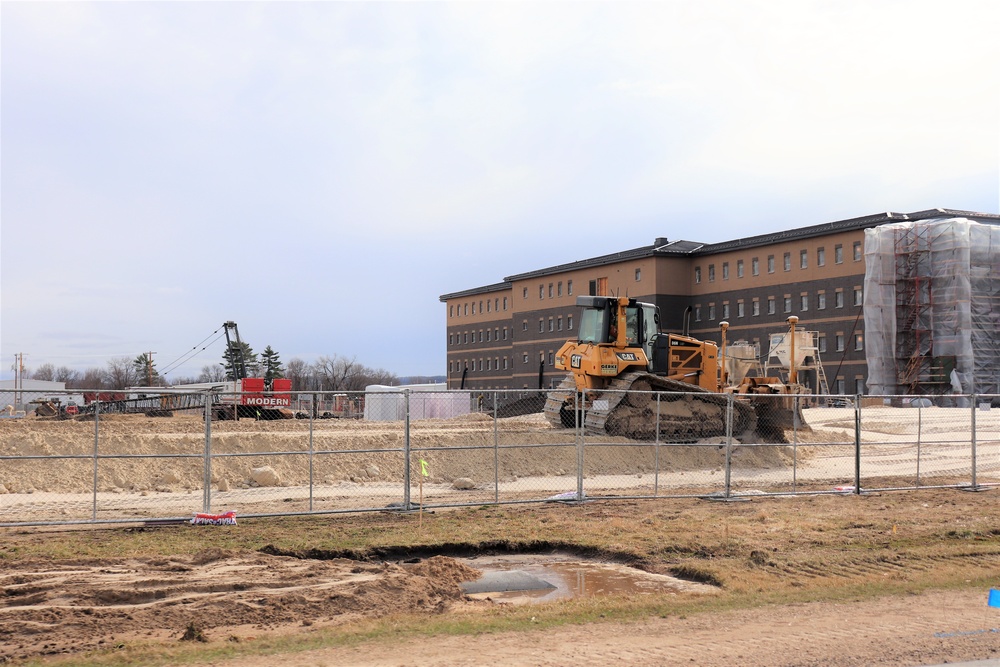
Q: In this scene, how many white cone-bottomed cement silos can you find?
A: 2